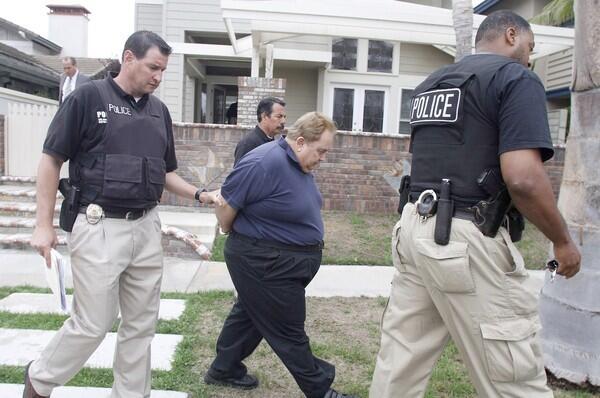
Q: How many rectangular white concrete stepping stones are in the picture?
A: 3